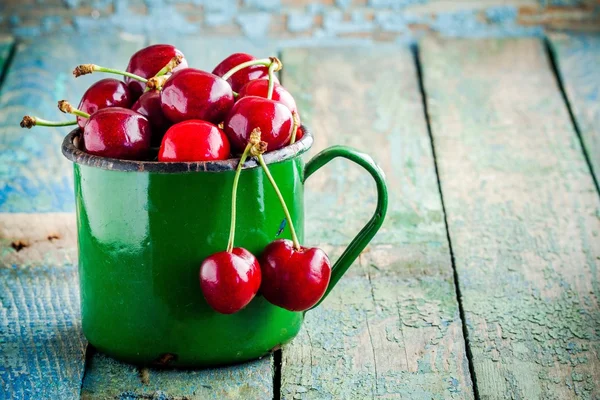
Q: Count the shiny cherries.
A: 11